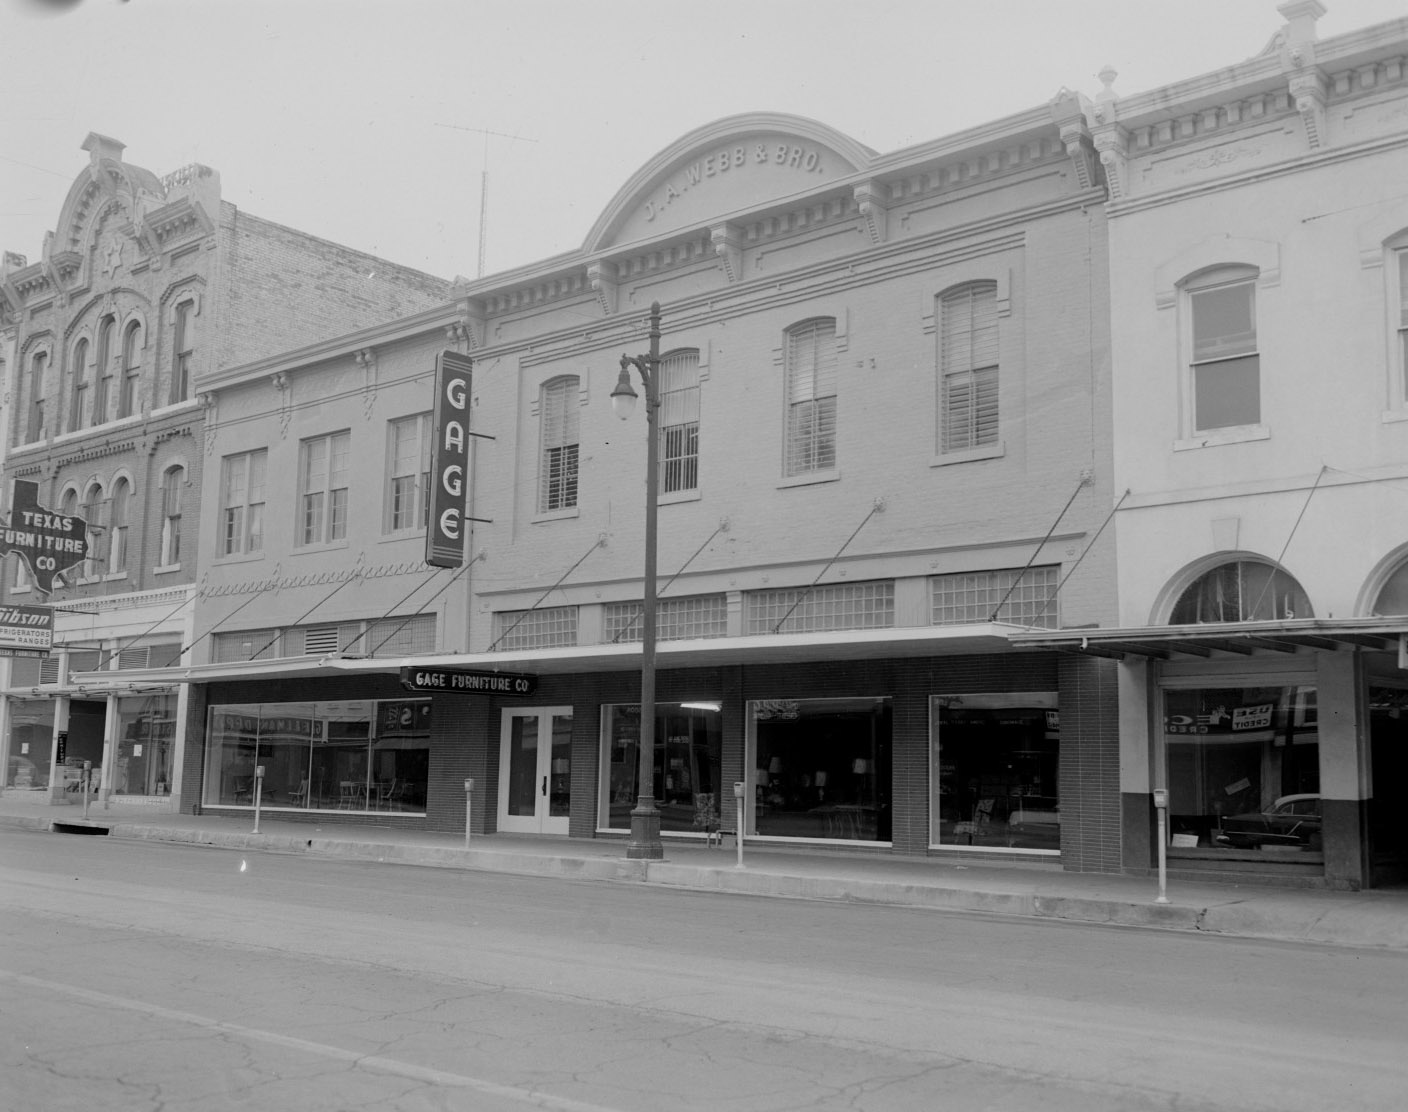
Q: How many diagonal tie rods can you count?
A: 11